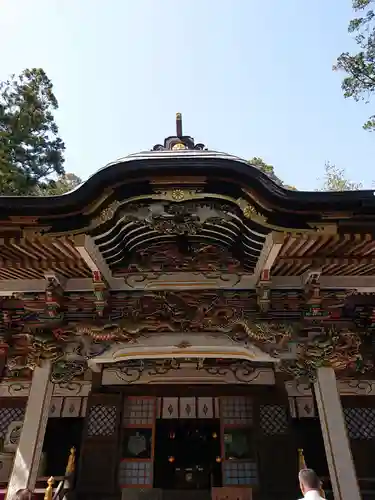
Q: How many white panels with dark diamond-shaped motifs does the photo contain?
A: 6